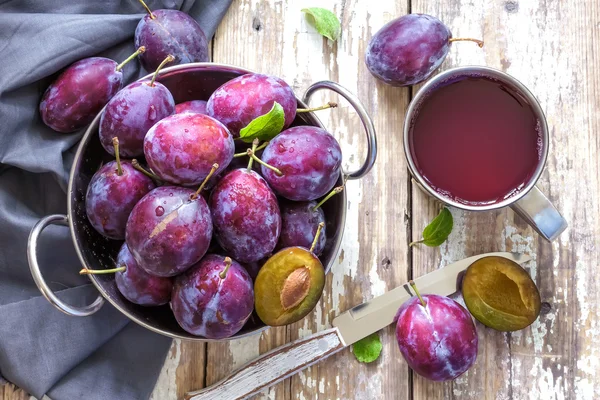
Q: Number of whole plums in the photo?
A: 15